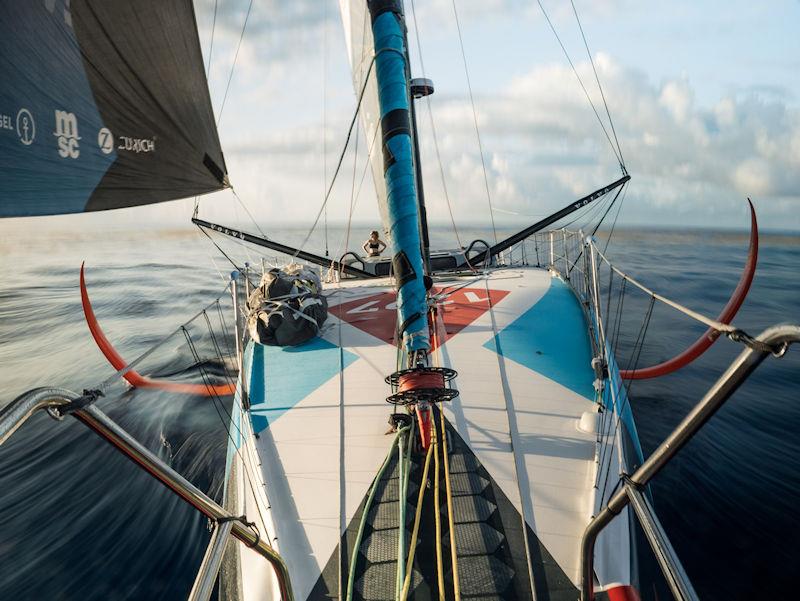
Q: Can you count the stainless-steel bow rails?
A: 2